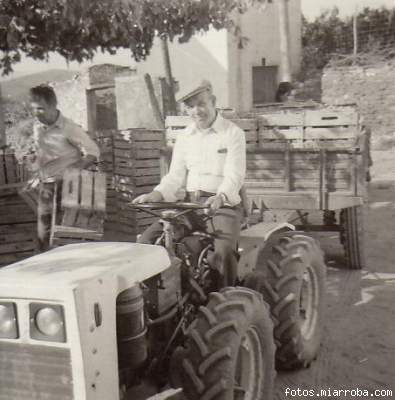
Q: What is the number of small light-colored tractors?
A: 1